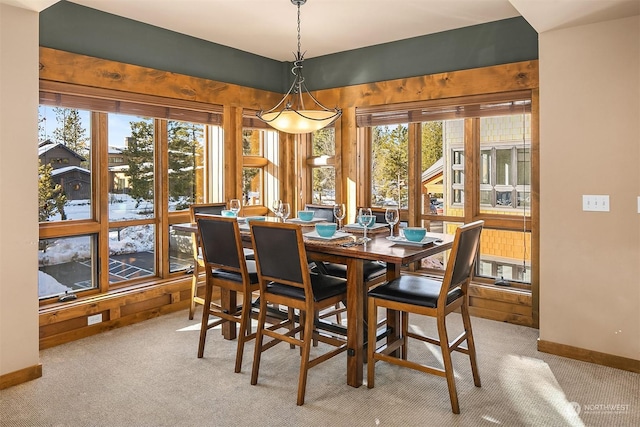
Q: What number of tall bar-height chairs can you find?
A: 6